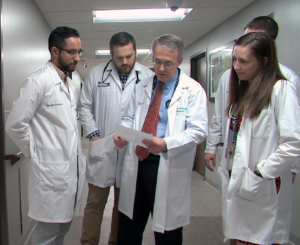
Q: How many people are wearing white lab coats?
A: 5